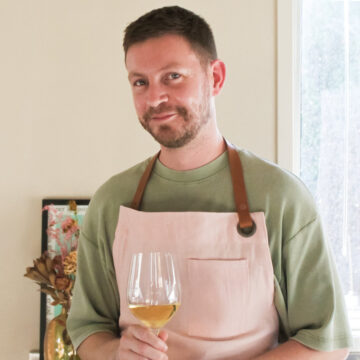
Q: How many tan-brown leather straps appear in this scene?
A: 2